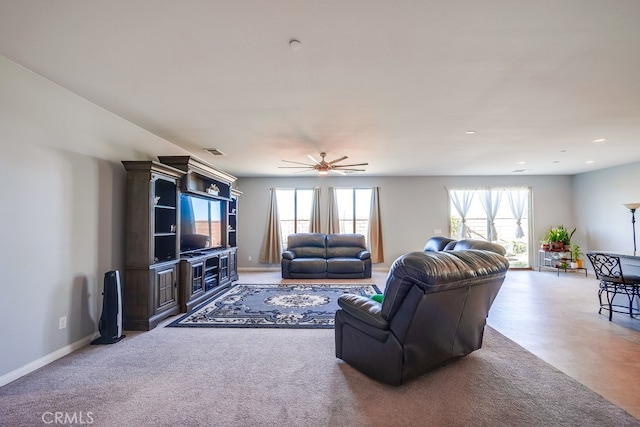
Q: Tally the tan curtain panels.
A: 4